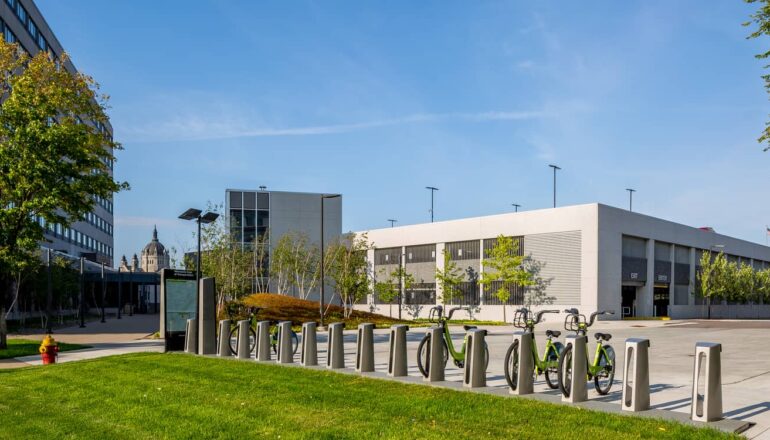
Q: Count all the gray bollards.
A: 15